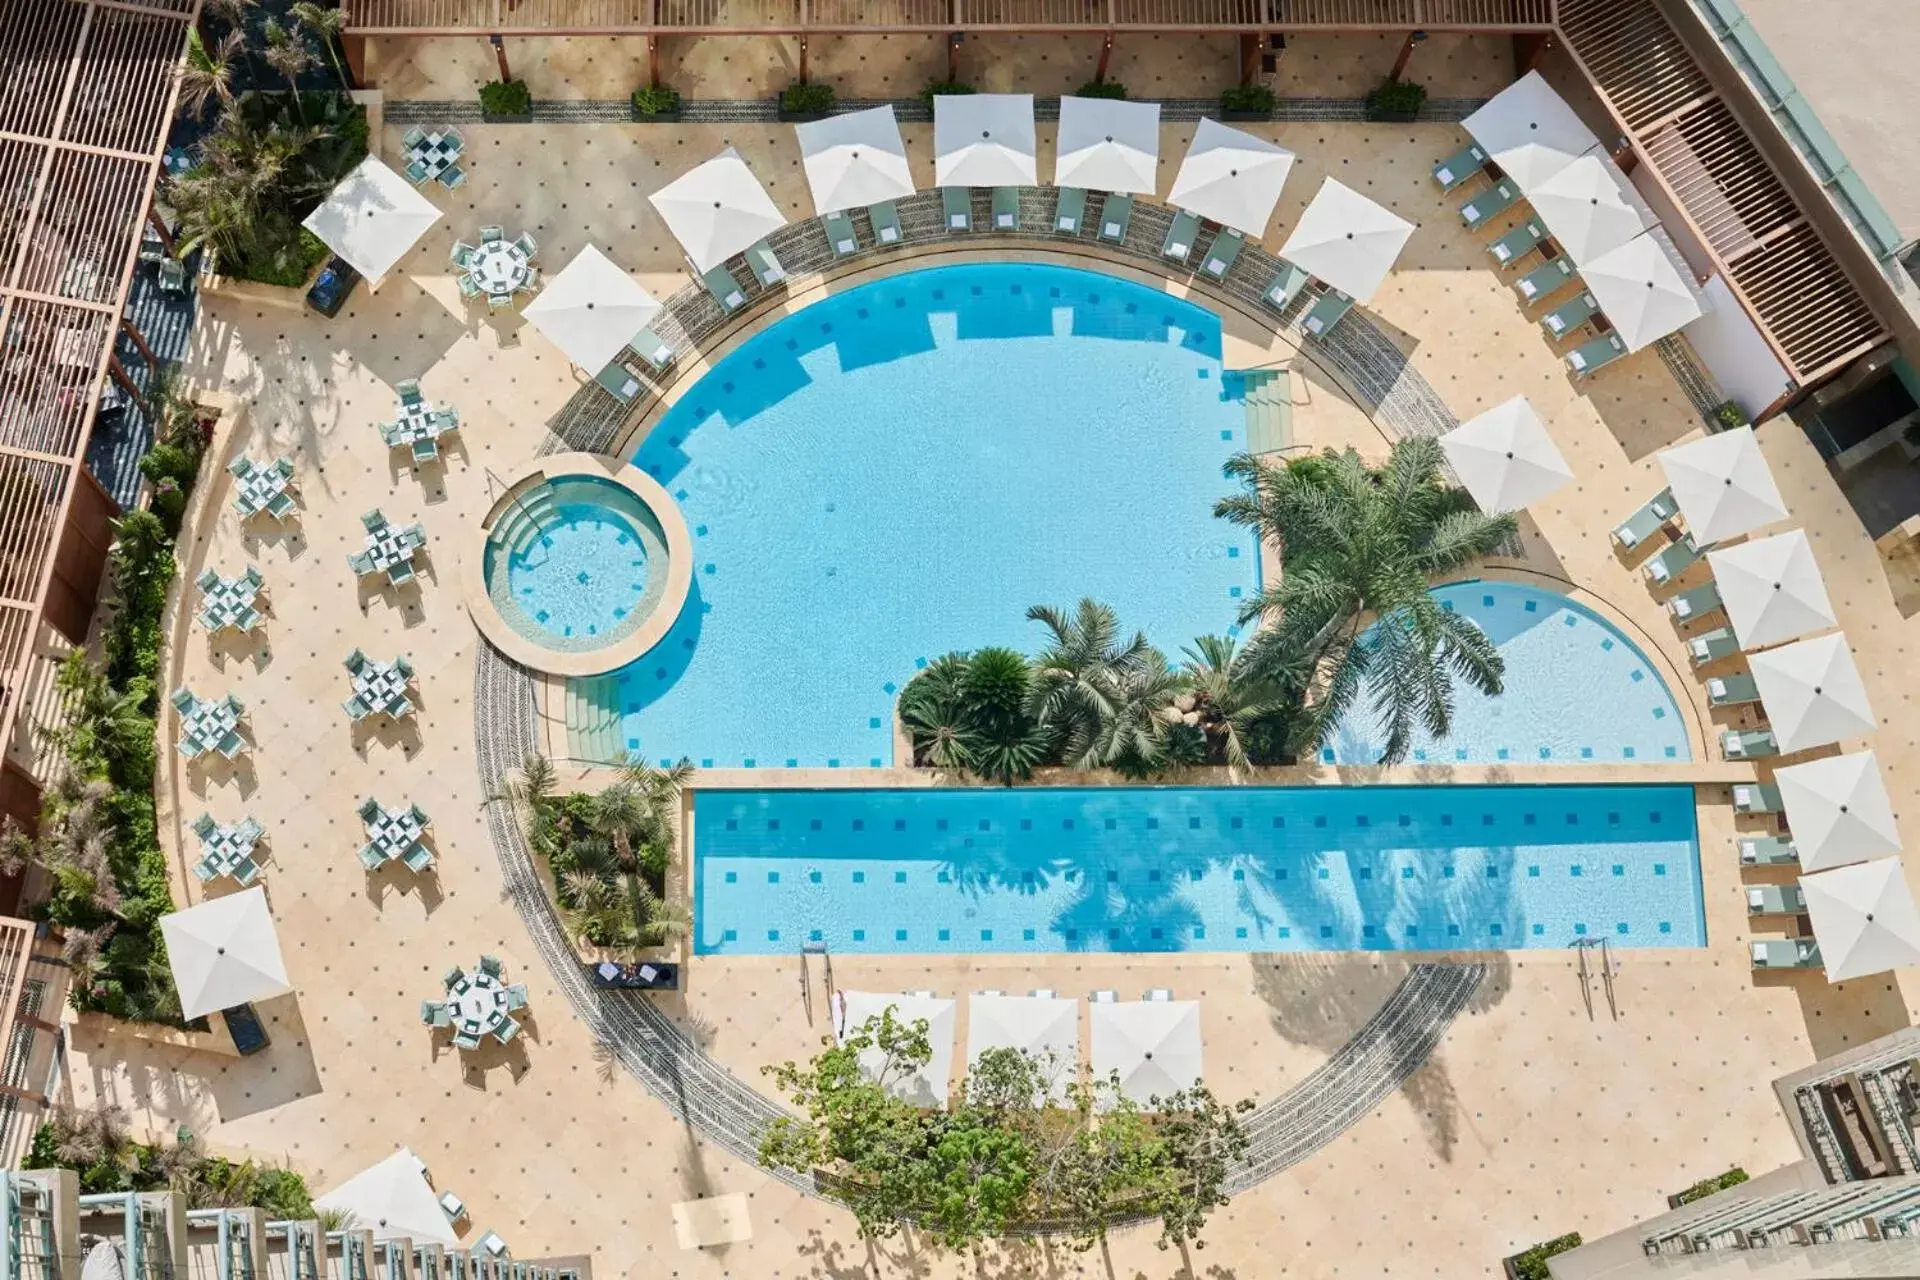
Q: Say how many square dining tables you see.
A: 9